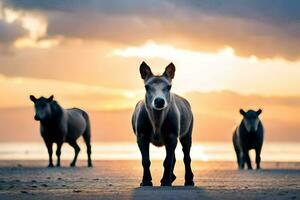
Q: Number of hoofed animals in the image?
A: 3